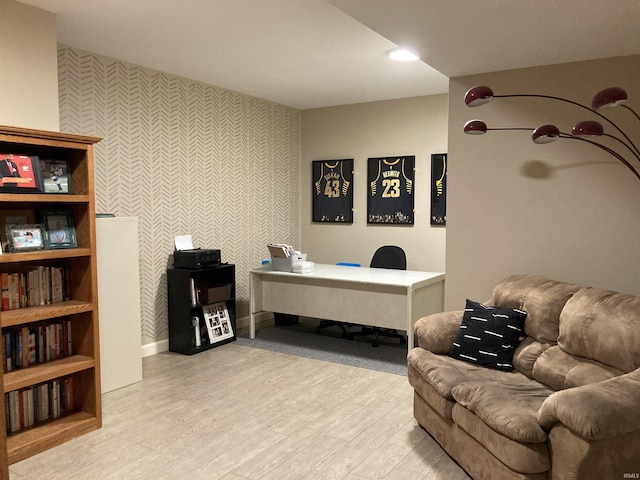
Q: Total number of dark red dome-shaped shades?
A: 5